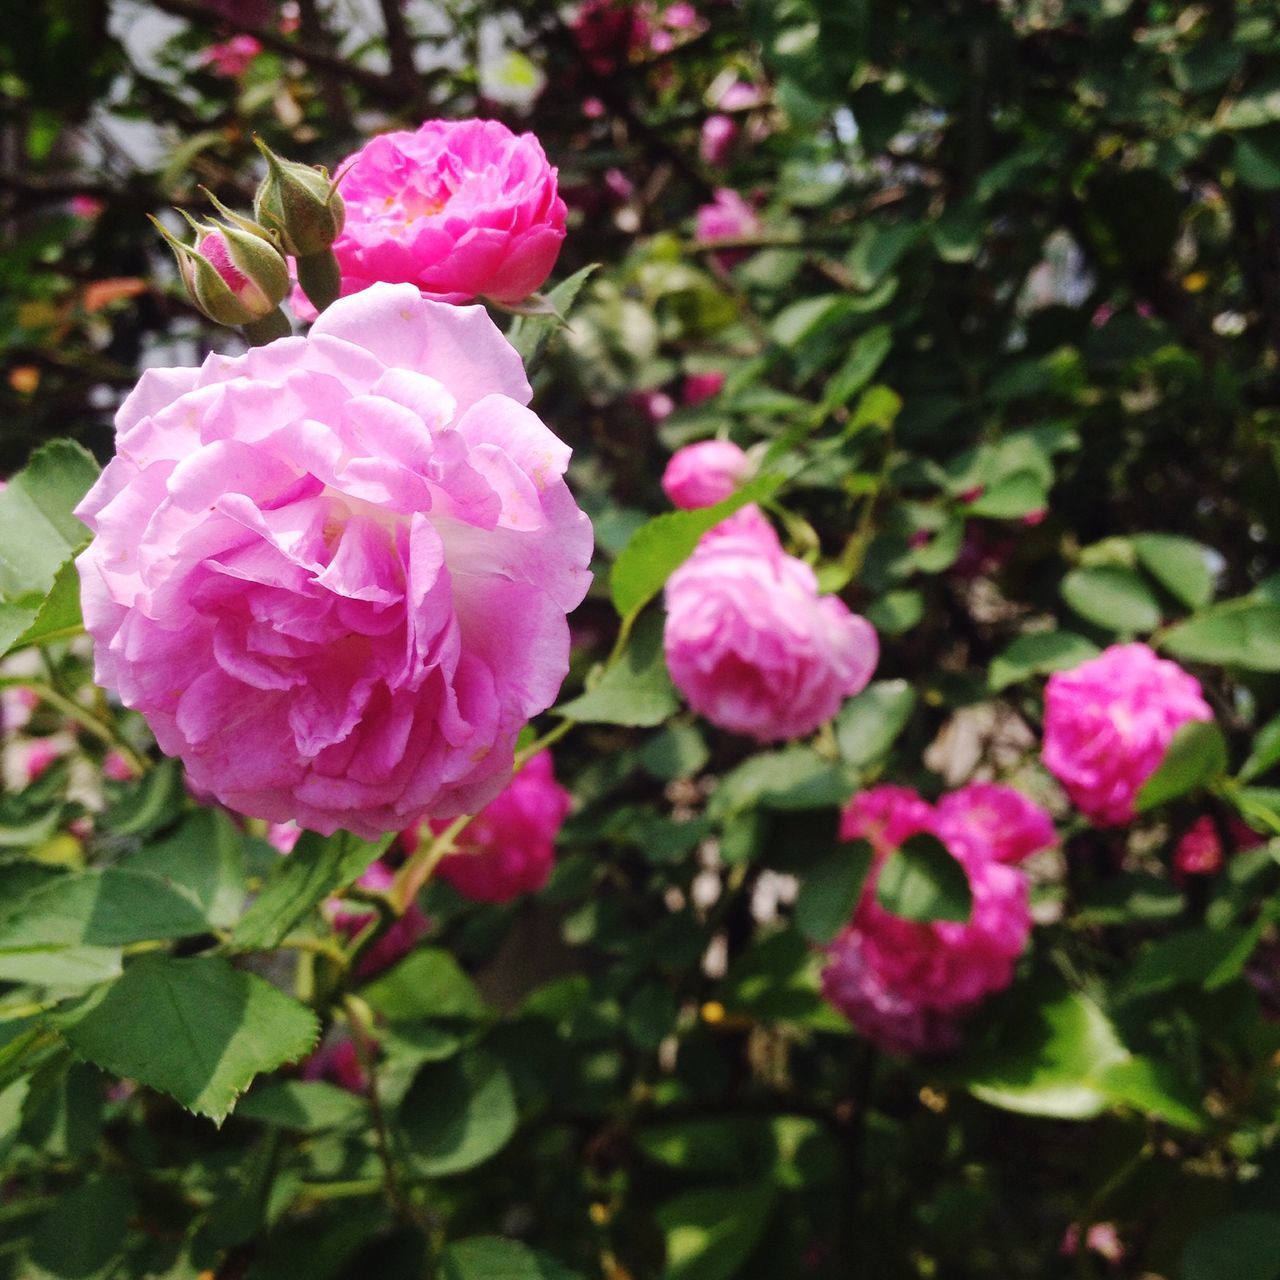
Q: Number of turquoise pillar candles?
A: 0